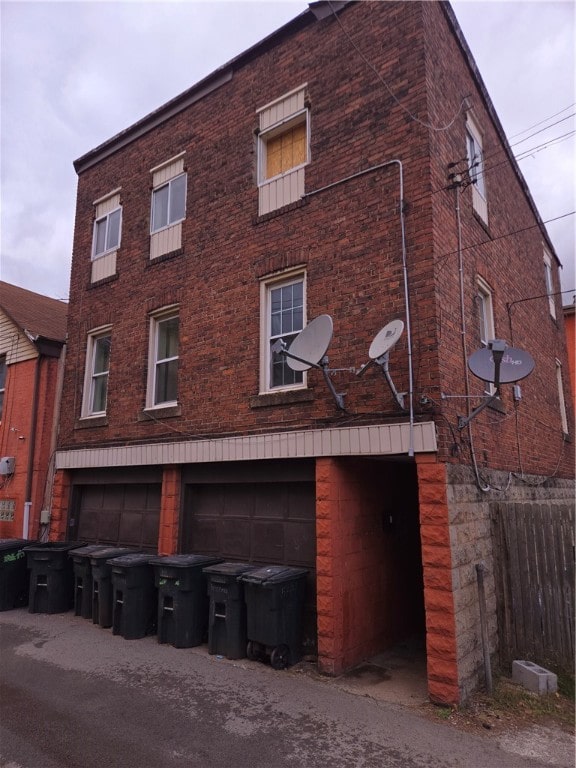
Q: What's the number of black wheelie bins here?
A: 8